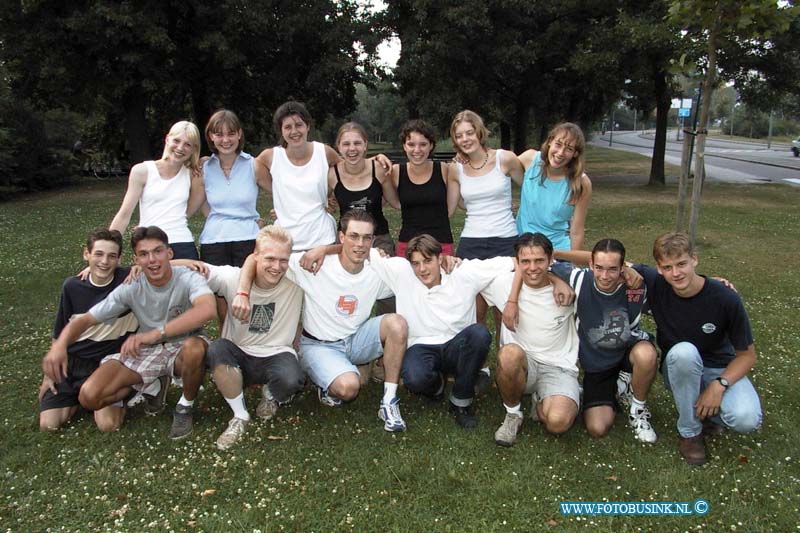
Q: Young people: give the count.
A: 15